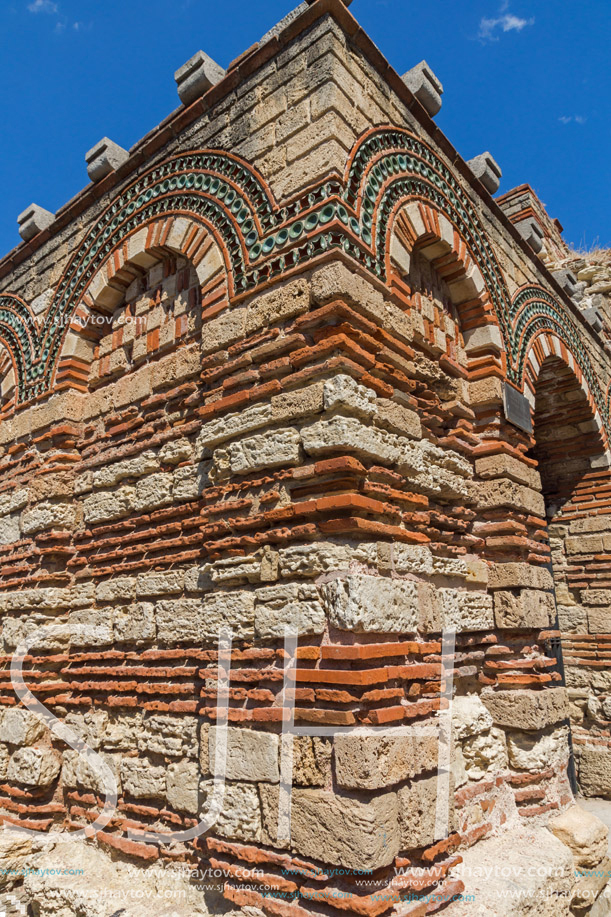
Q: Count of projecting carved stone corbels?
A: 8